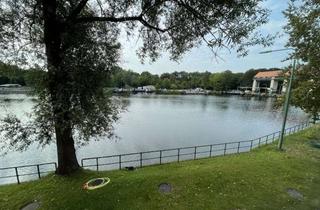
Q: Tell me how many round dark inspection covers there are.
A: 3